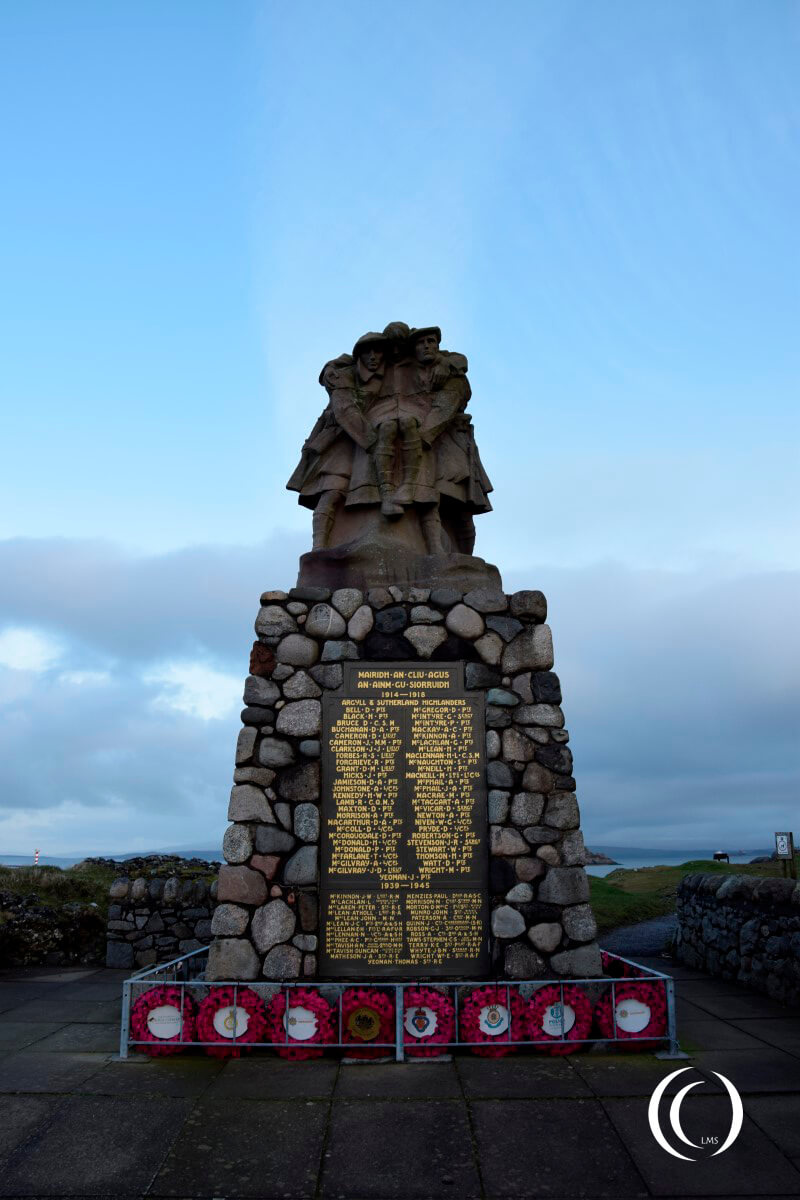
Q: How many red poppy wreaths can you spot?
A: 8